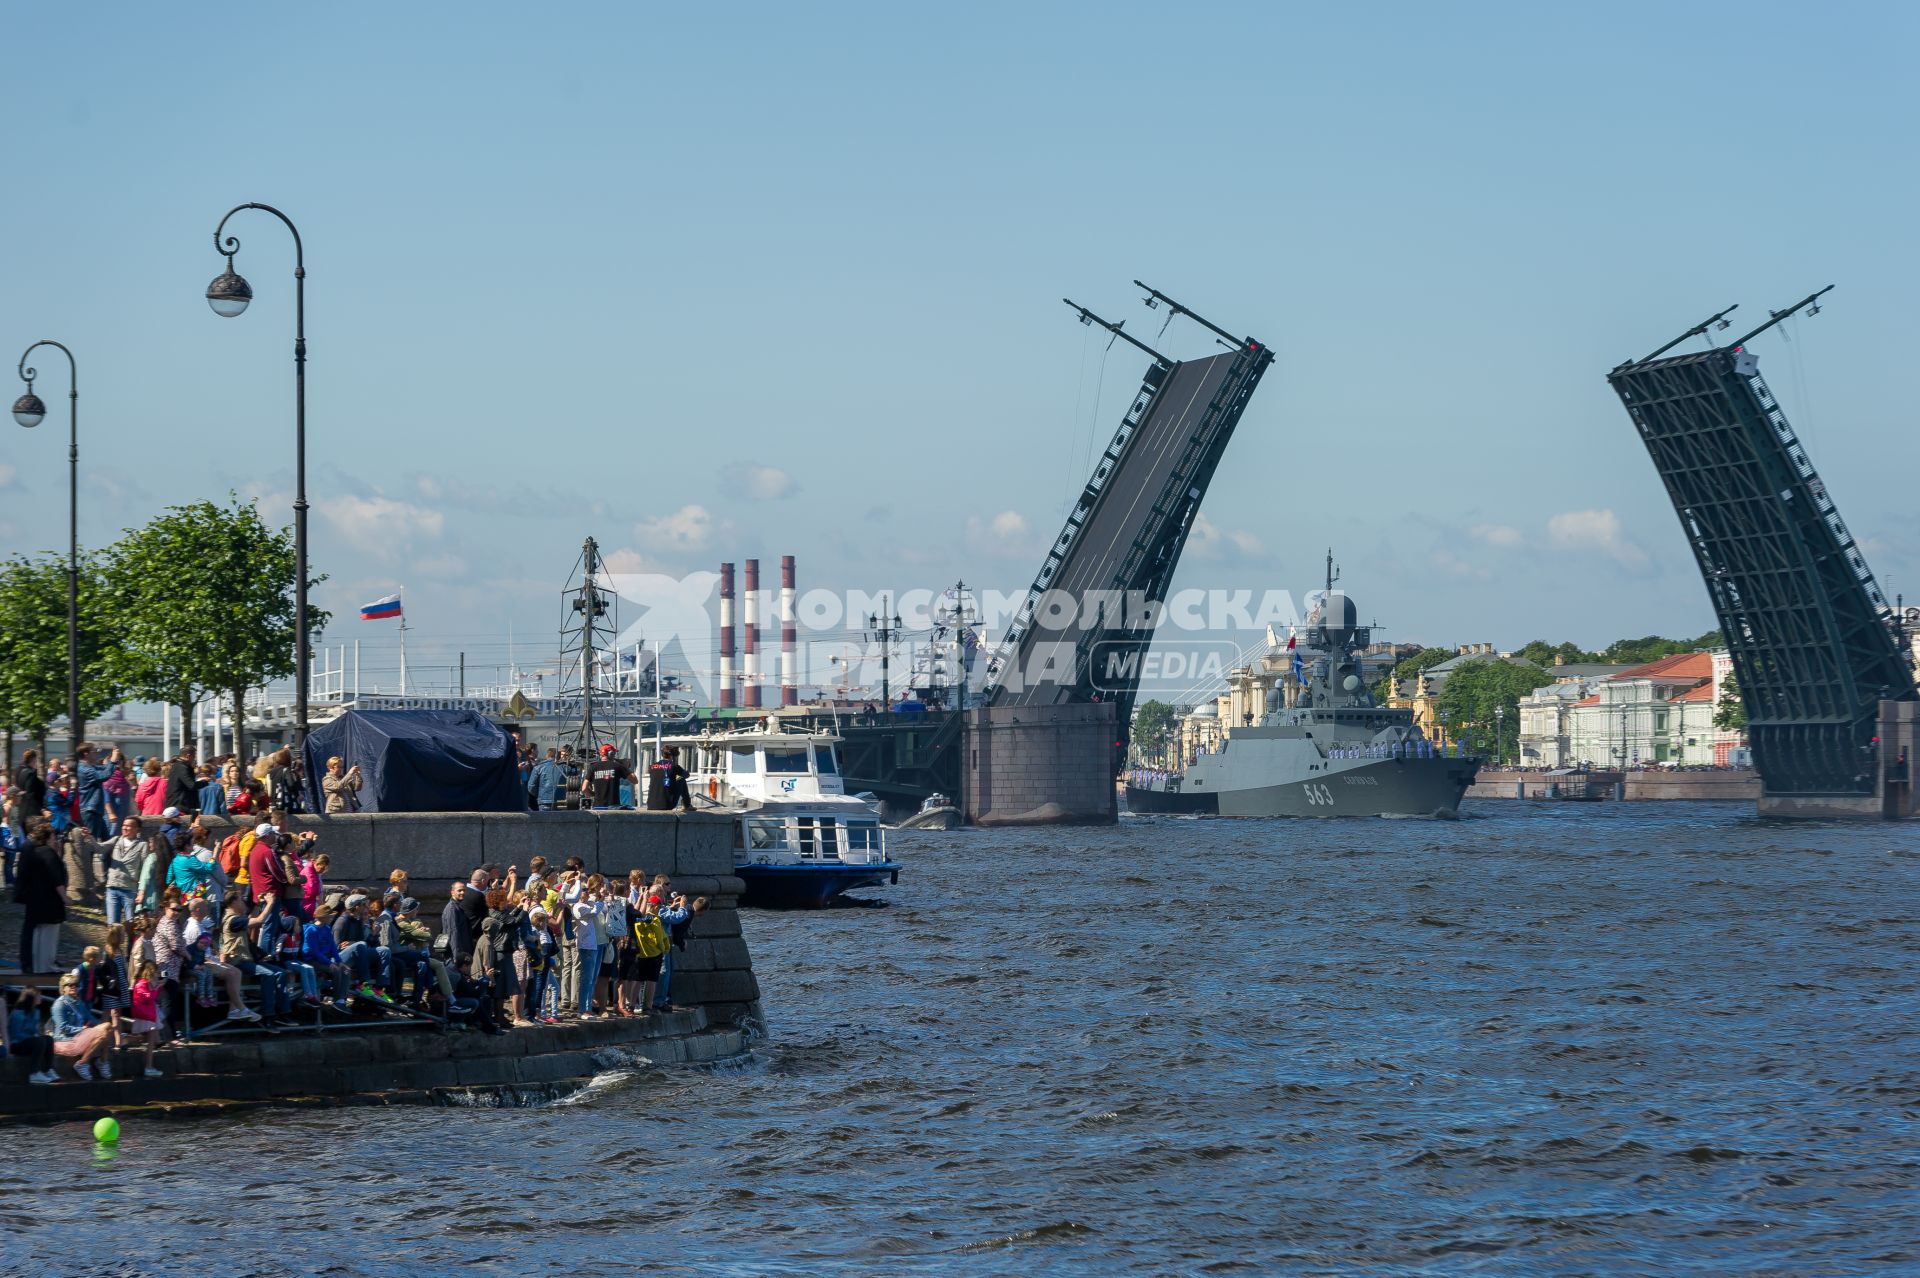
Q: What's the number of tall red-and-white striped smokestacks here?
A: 3